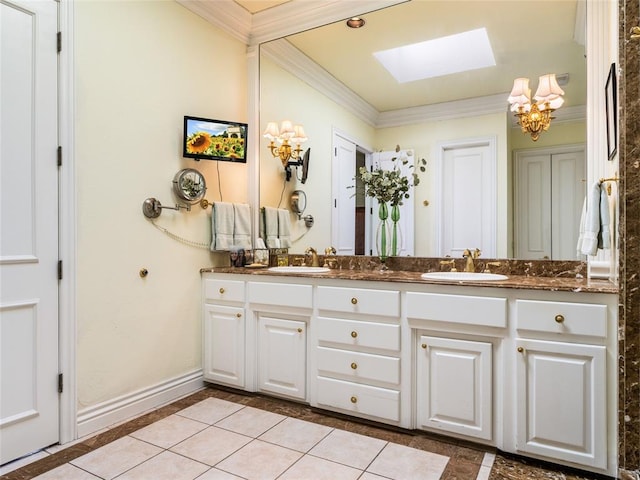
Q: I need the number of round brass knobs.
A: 10